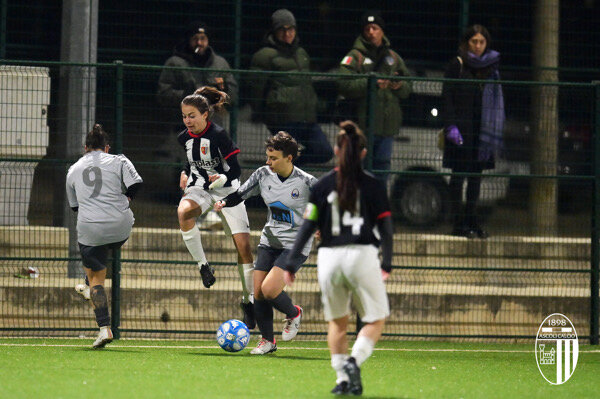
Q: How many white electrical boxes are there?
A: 1